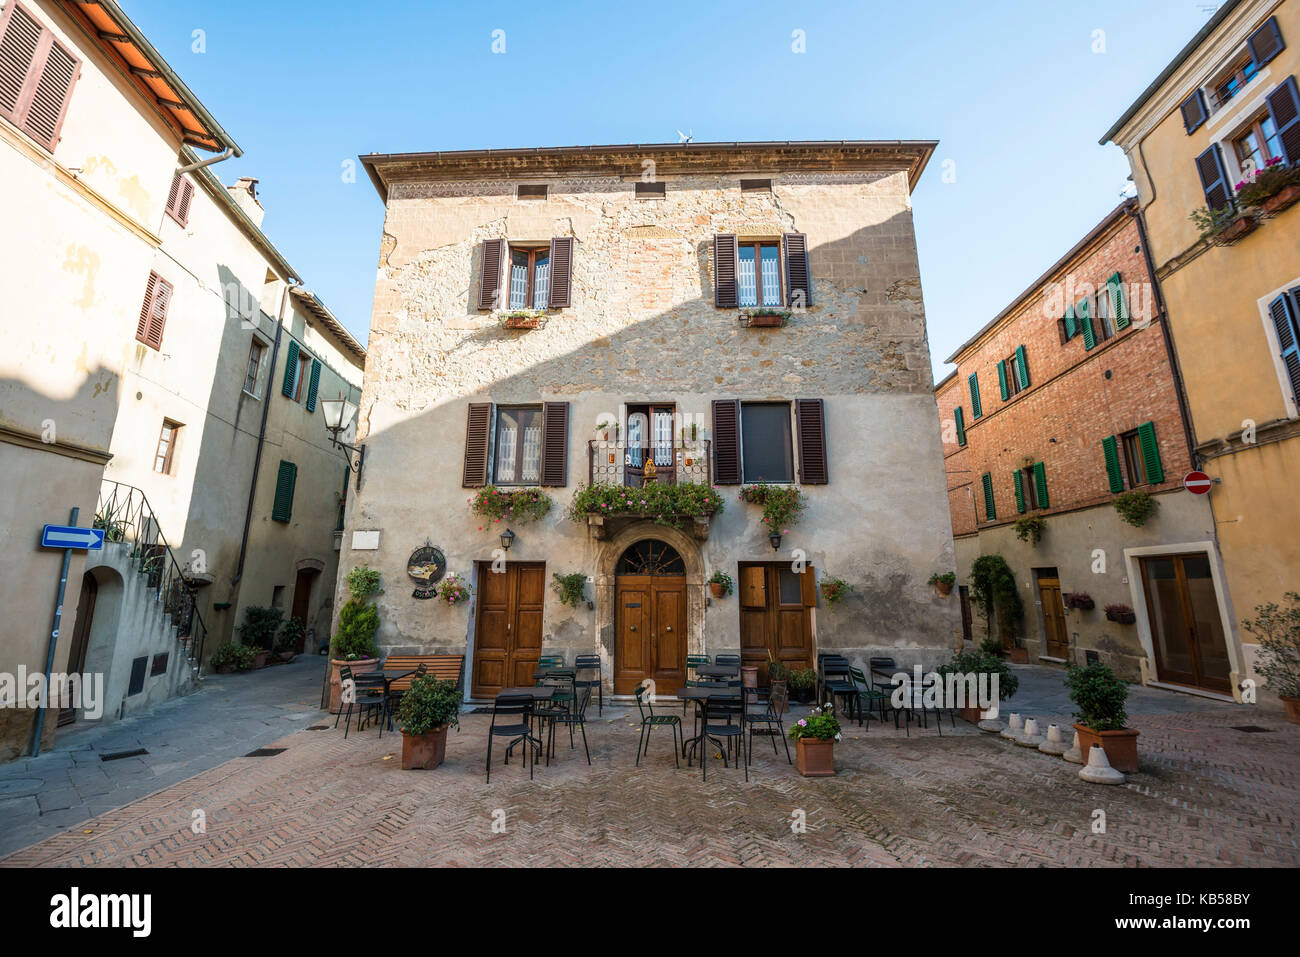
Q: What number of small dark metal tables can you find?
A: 6